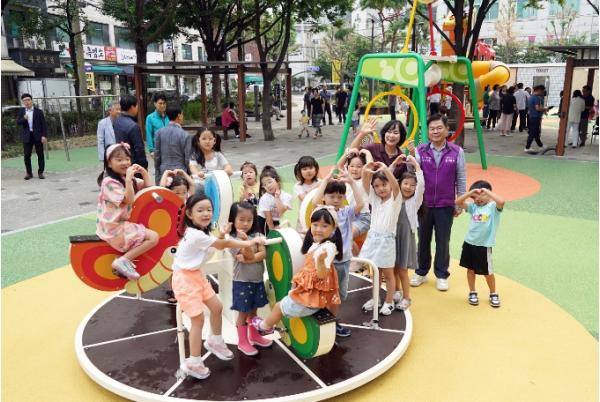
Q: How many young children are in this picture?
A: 14